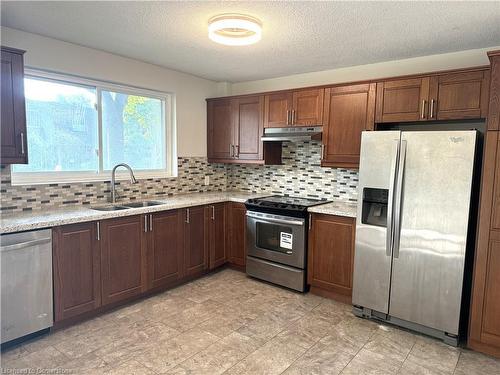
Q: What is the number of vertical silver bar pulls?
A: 14